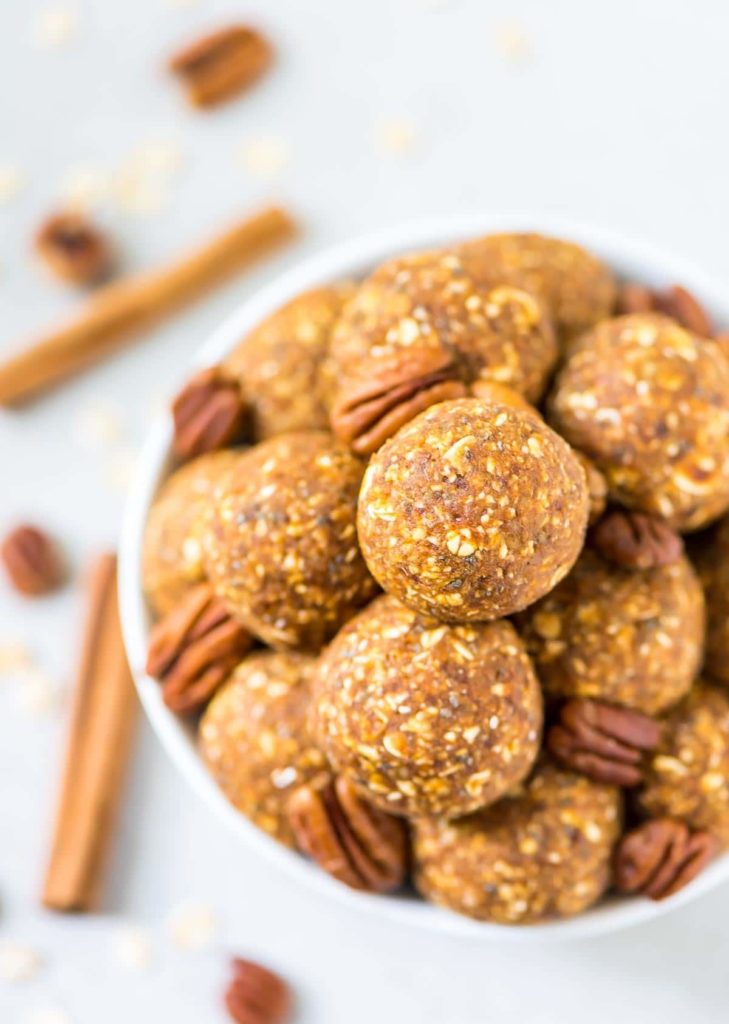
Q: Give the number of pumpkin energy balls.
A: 13